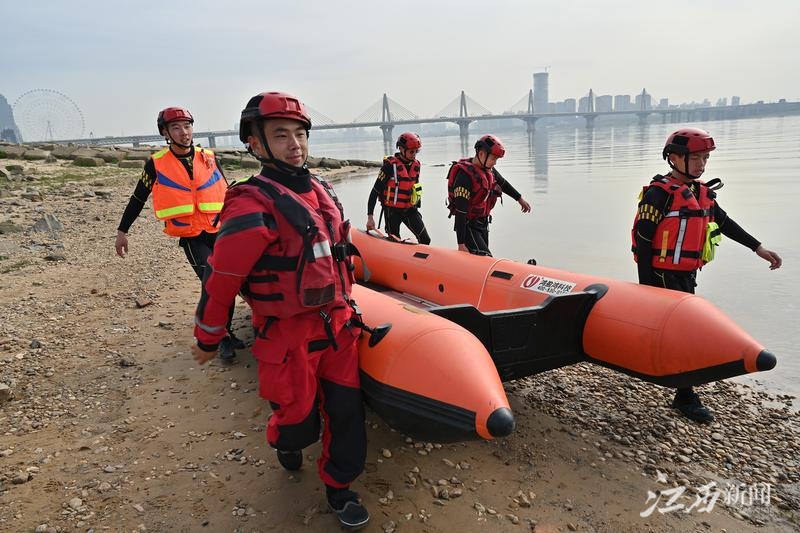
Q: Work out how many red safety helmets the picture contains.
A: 5